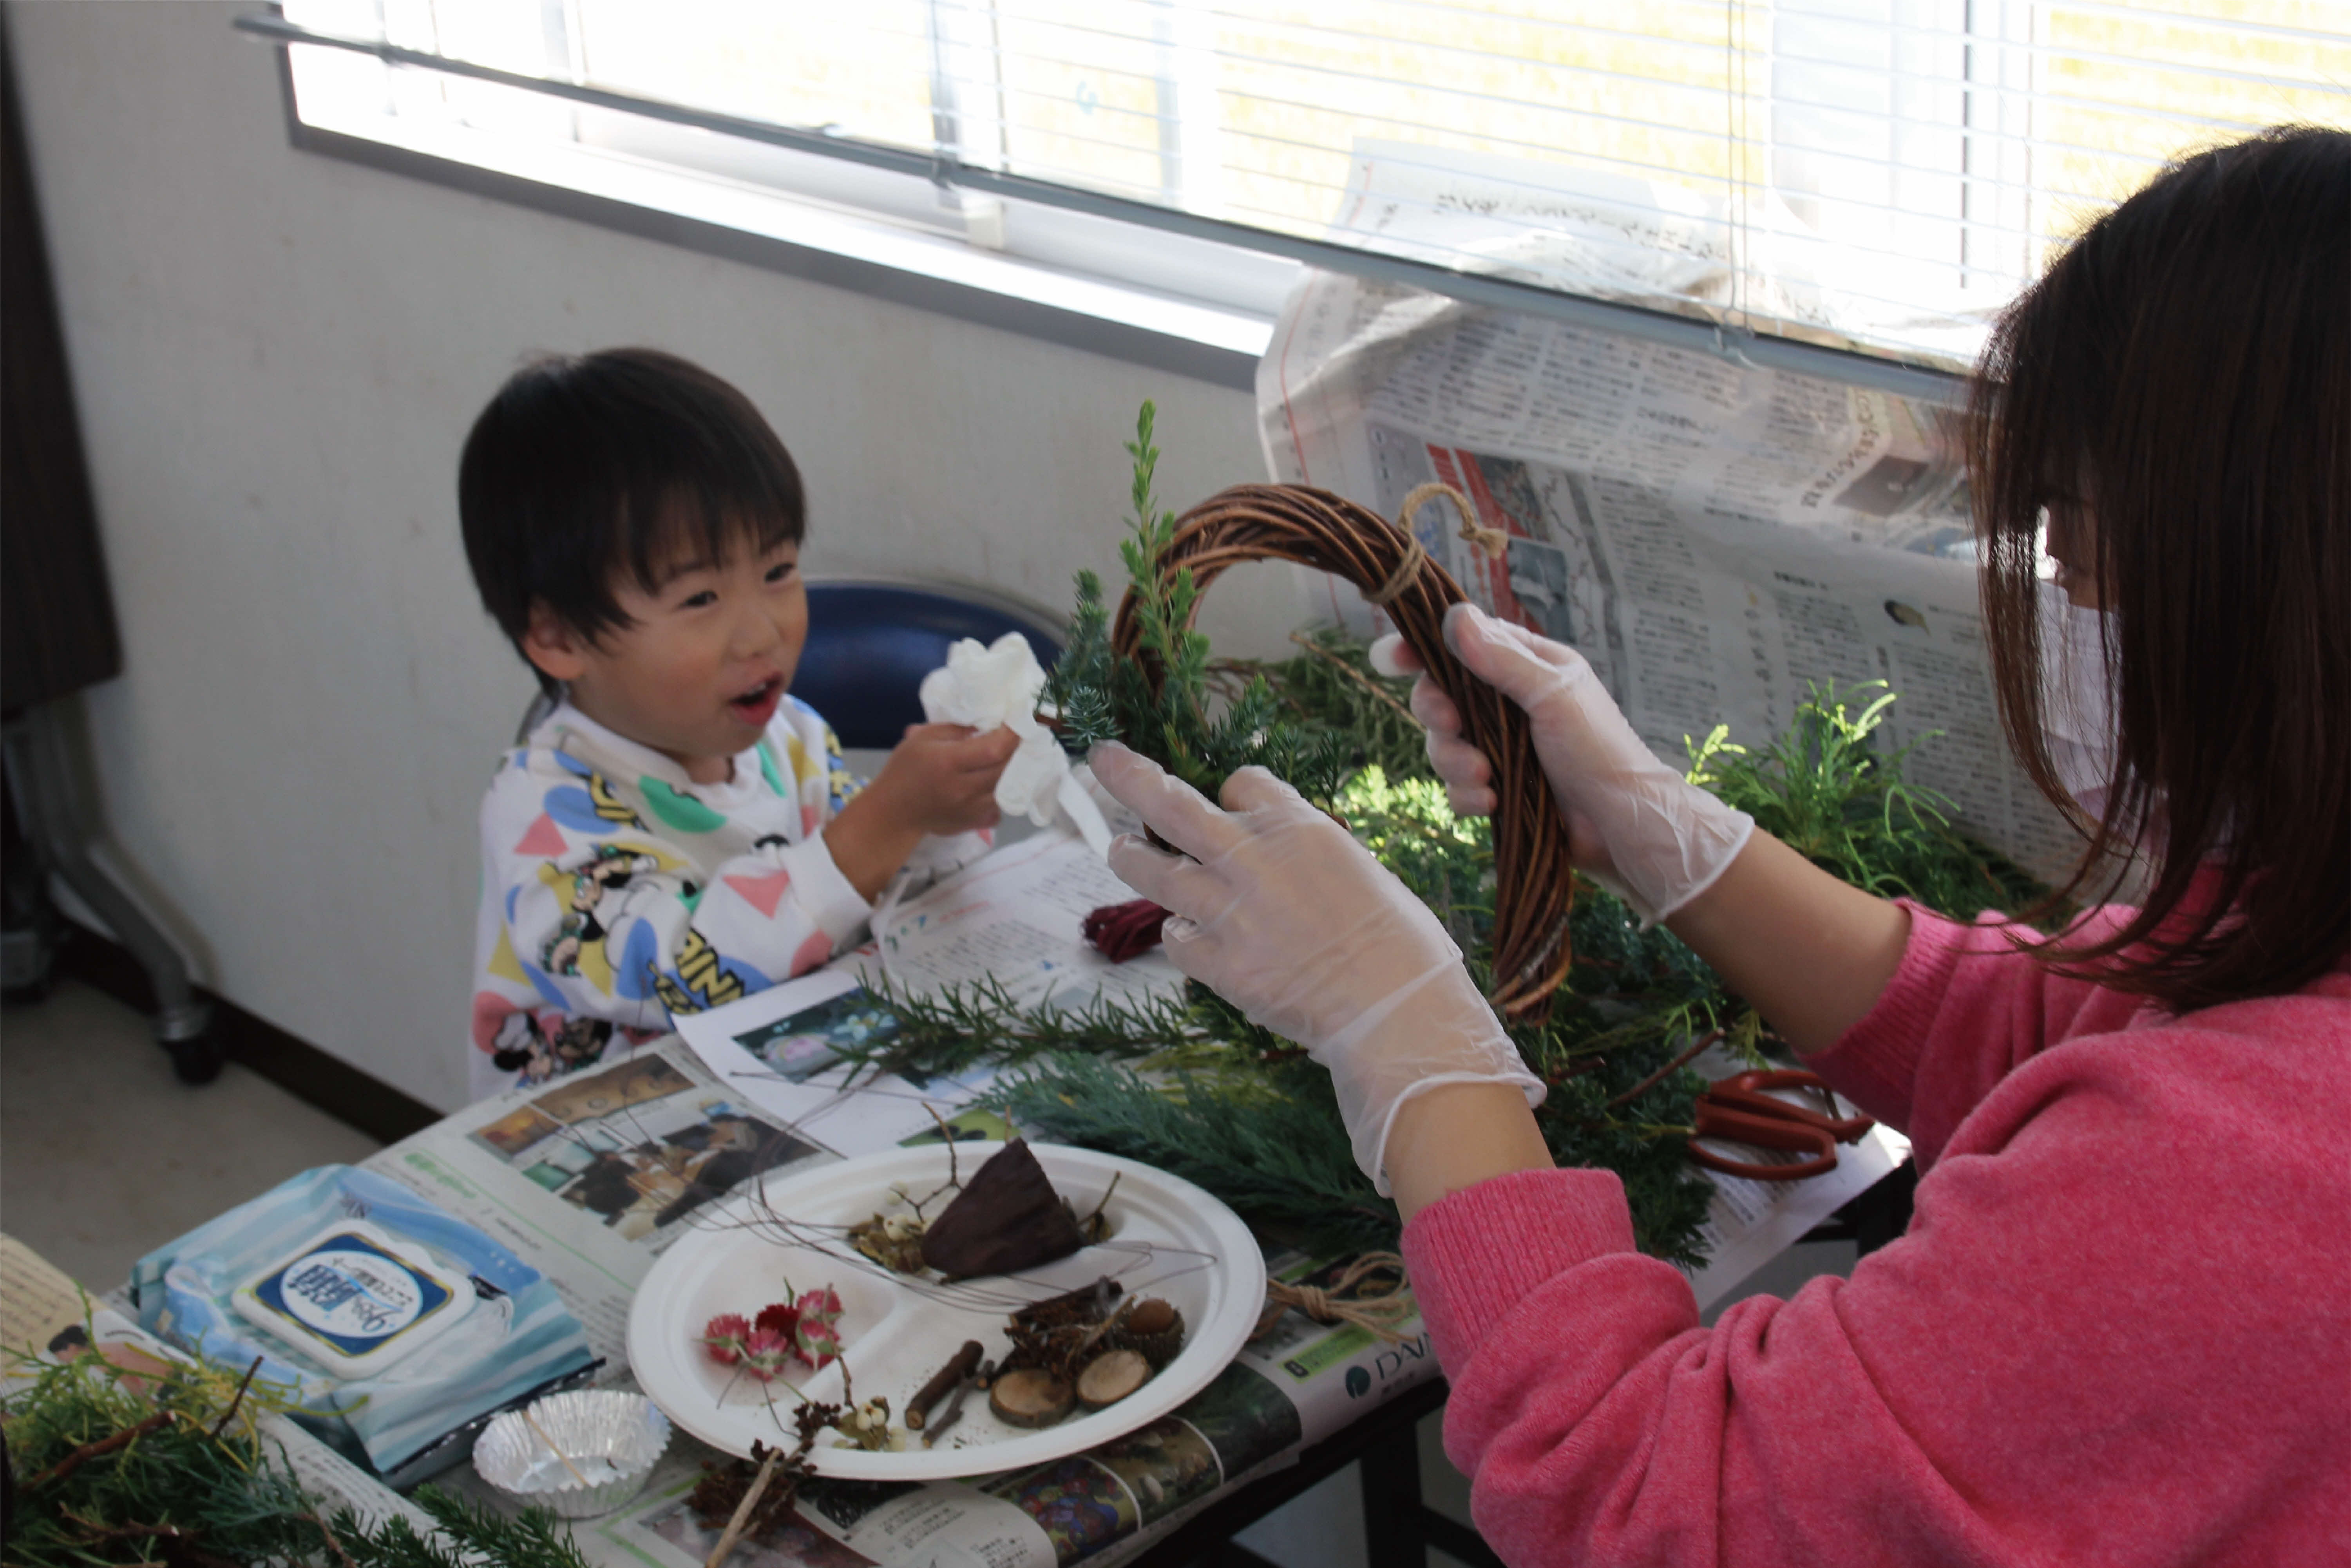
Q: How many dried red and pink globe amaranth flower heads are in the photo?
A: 5